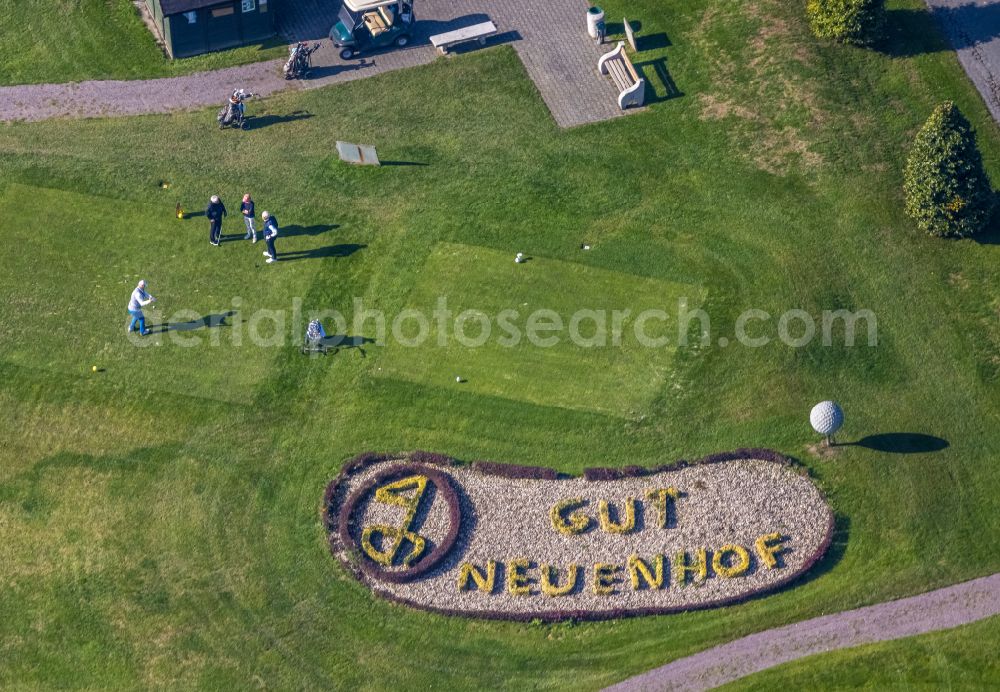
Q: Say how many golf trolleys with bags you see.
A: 3